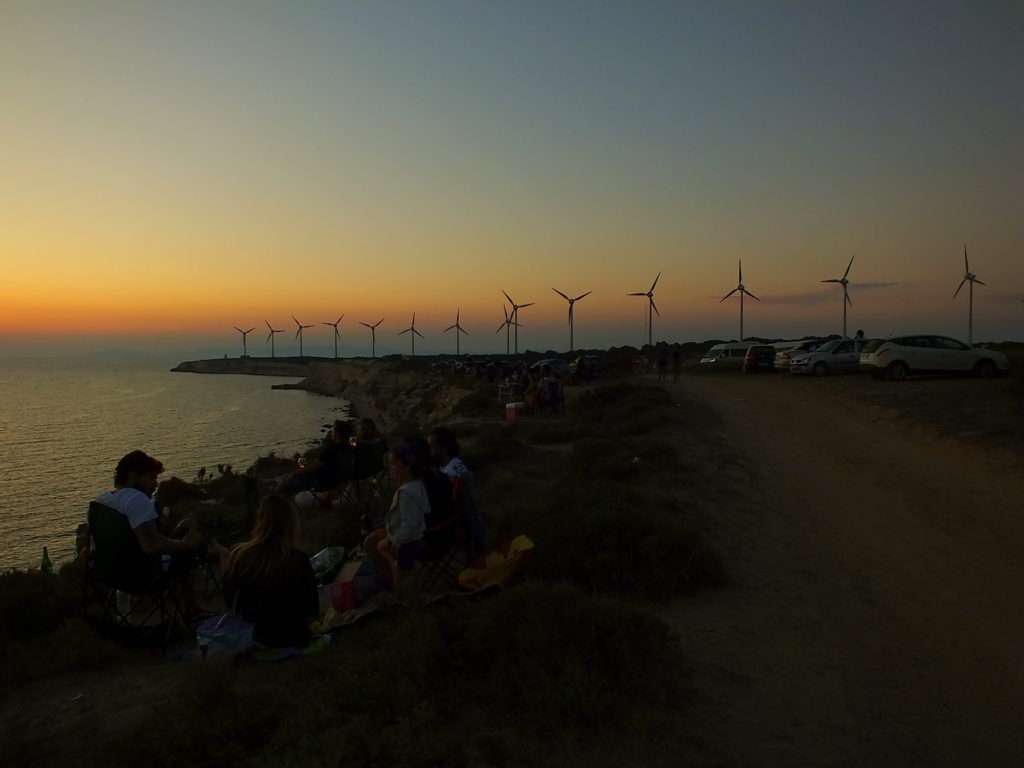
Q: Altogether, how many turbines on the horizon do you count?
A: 14